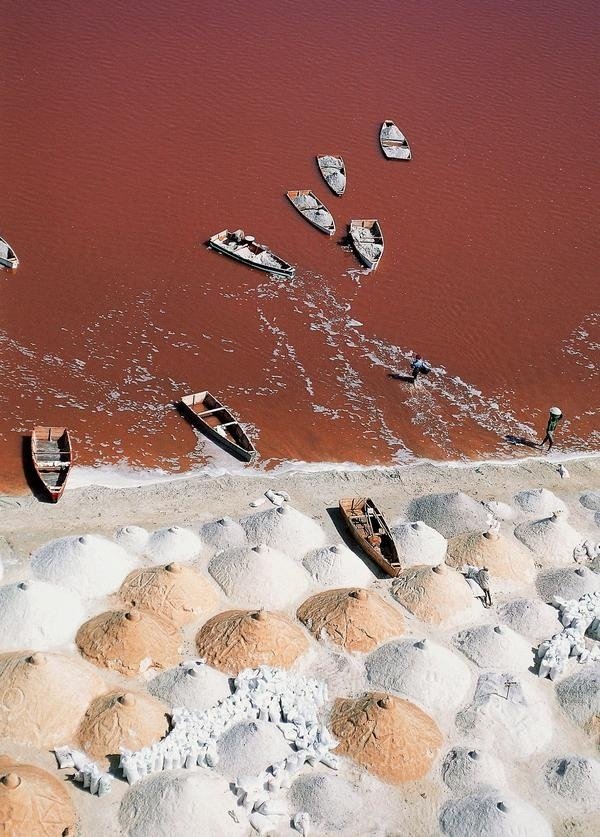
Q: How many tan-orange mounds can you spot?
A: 10